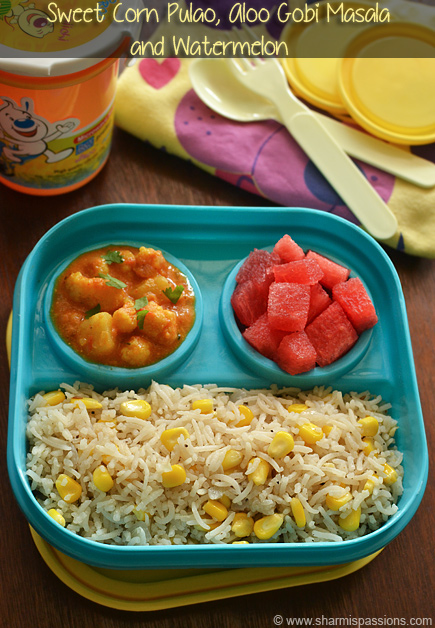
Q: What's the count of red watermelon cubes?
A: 11